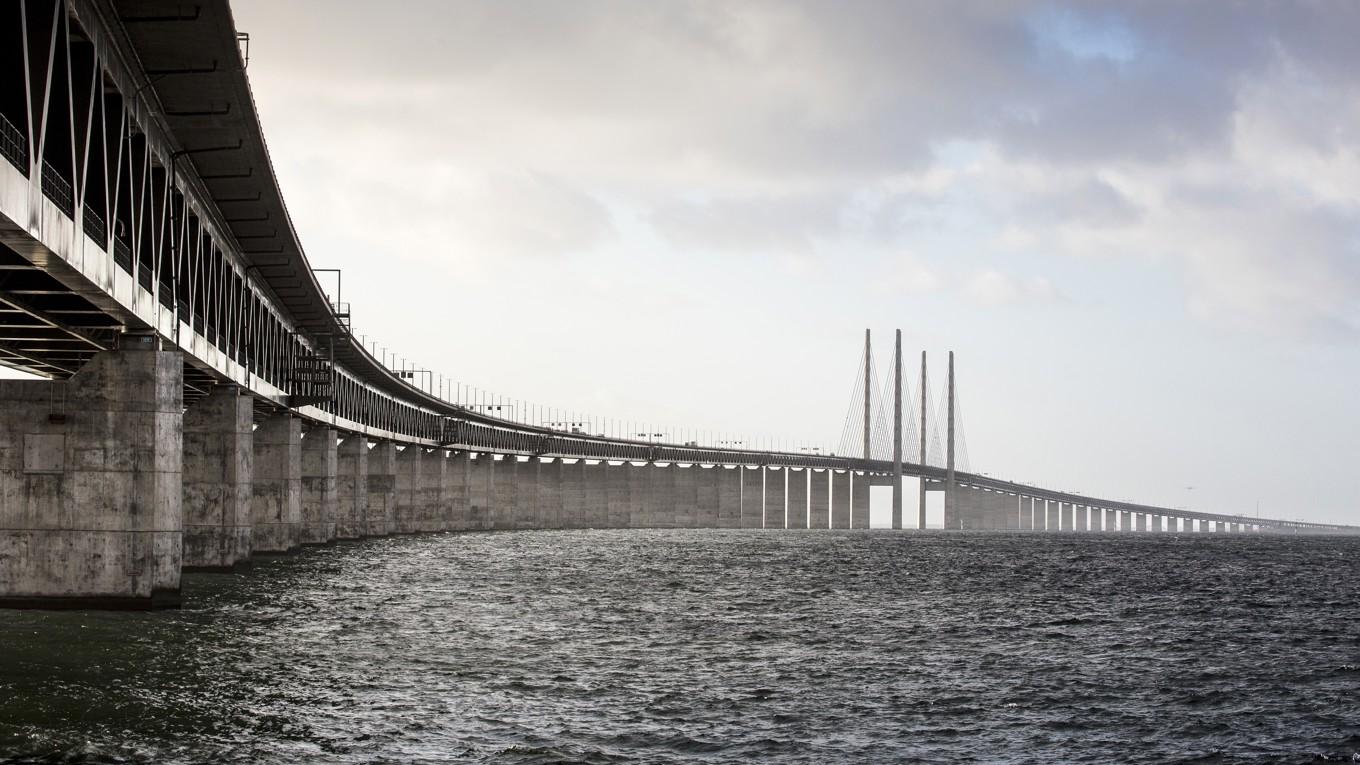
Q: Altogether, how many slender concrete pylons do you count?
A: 4